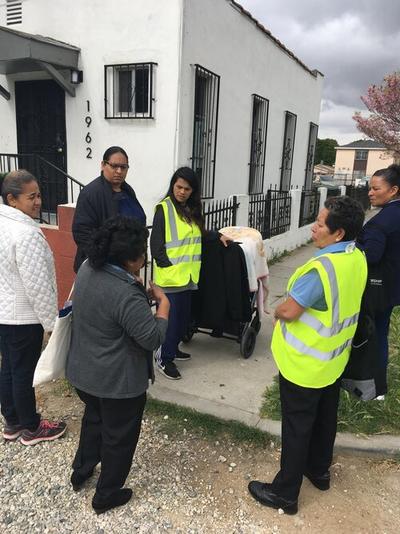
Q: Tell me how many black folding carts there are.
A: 1